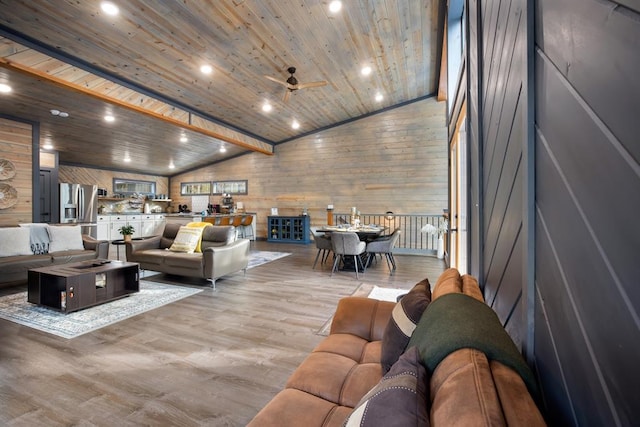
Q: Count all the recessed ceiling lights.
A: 14